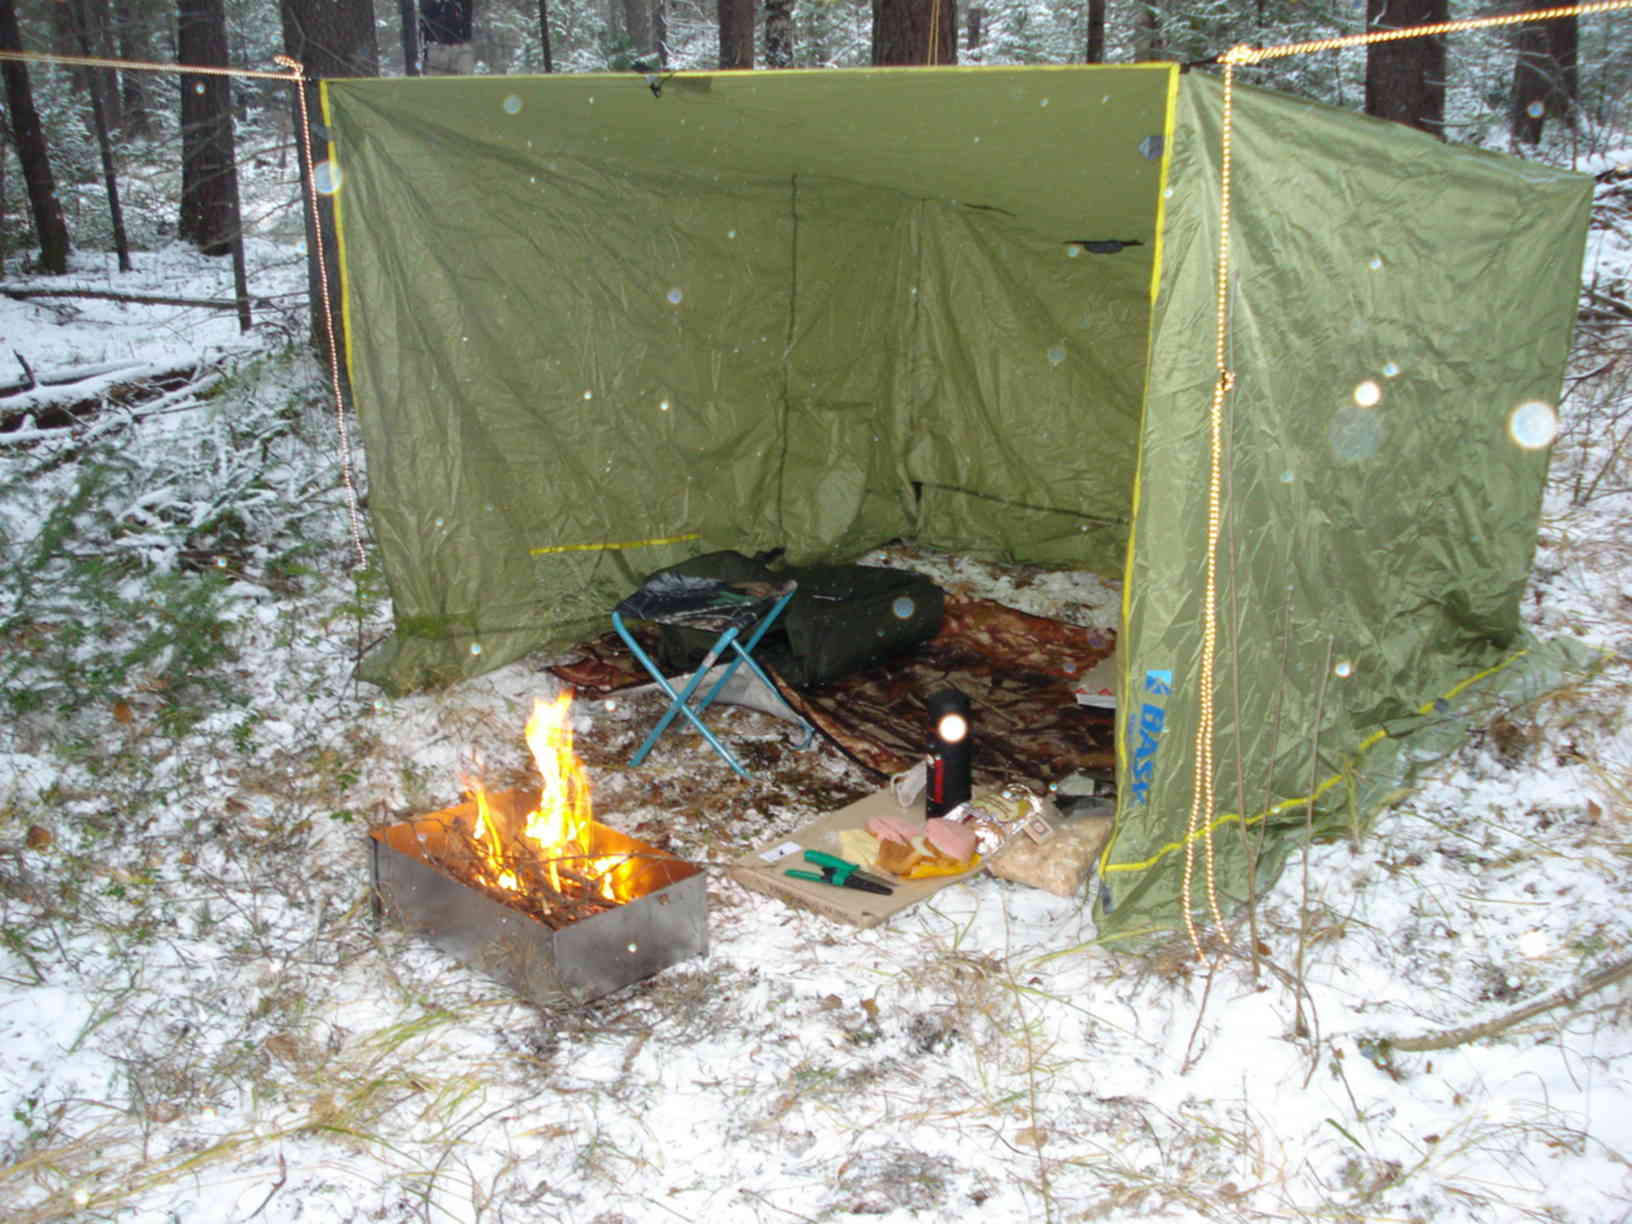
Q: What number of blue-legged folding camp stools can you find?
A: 1